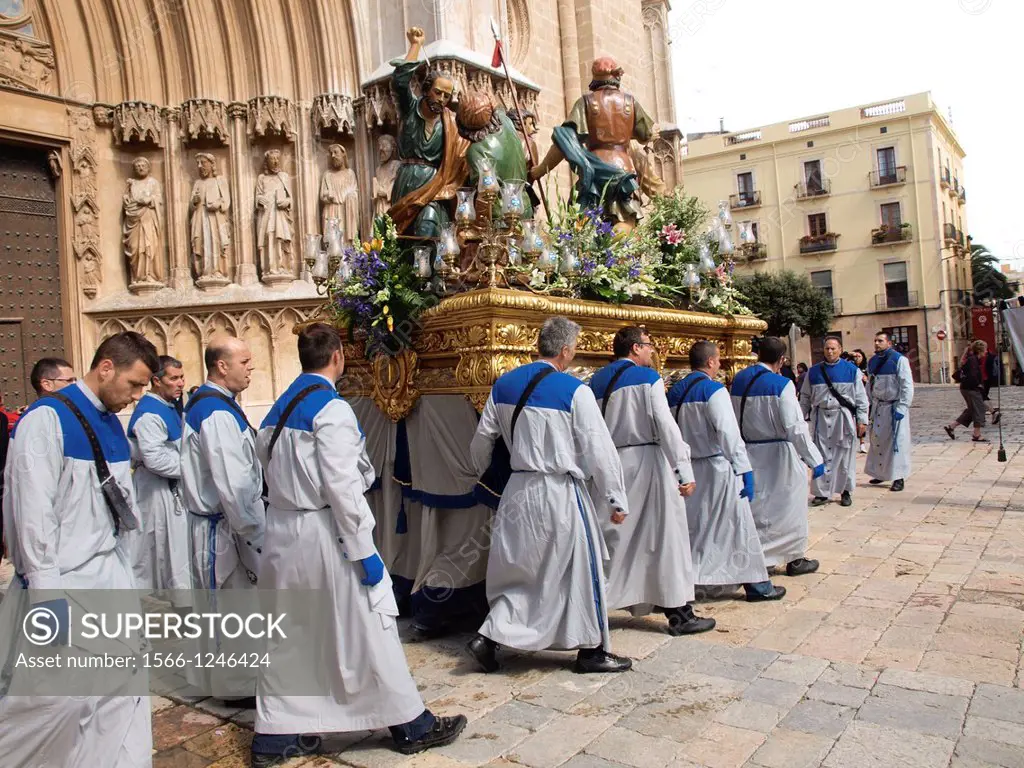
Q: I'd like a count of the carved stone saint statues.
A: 5